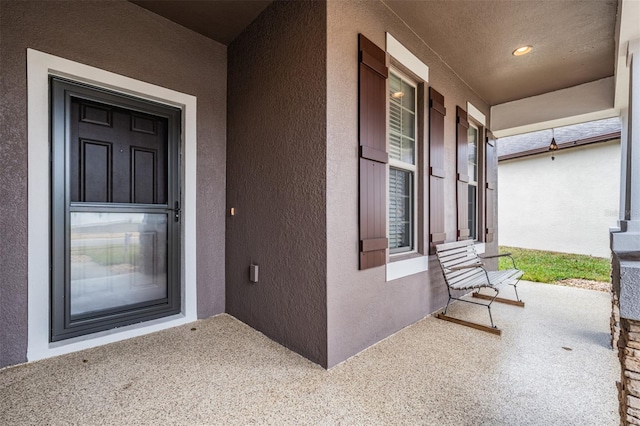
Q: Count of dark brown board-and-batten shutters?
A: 4